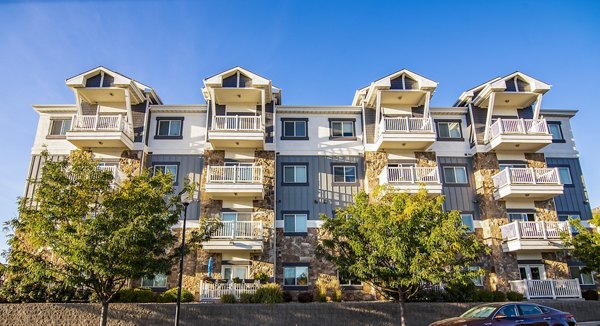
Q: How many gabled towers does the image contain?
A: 4